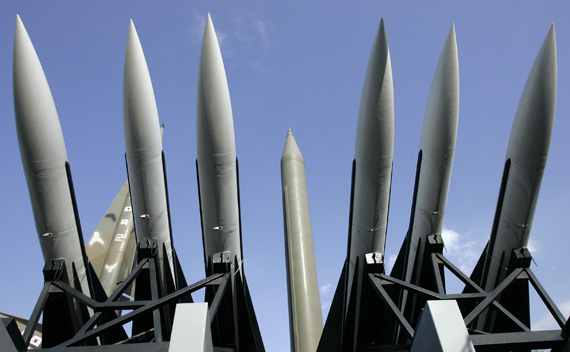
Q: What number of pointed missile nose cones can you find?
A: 7